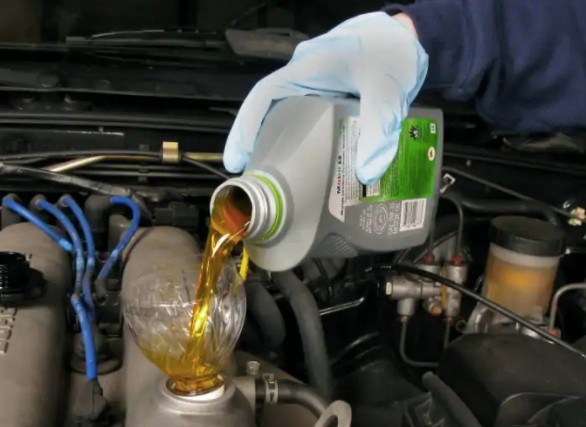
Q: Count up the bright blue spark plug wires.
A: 4